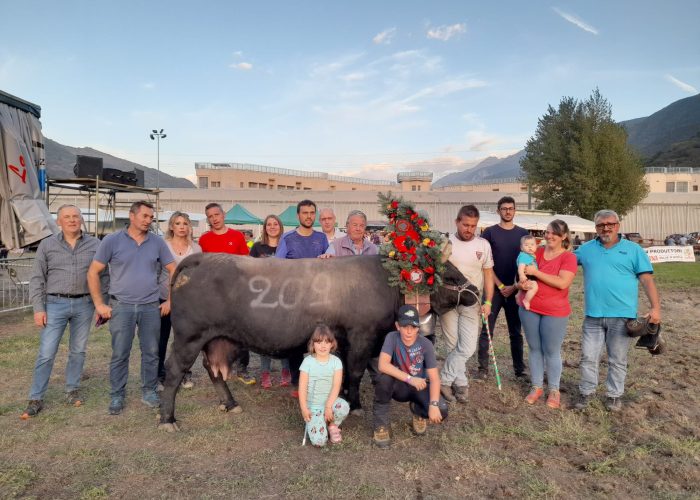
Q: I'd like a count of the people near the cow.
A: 15